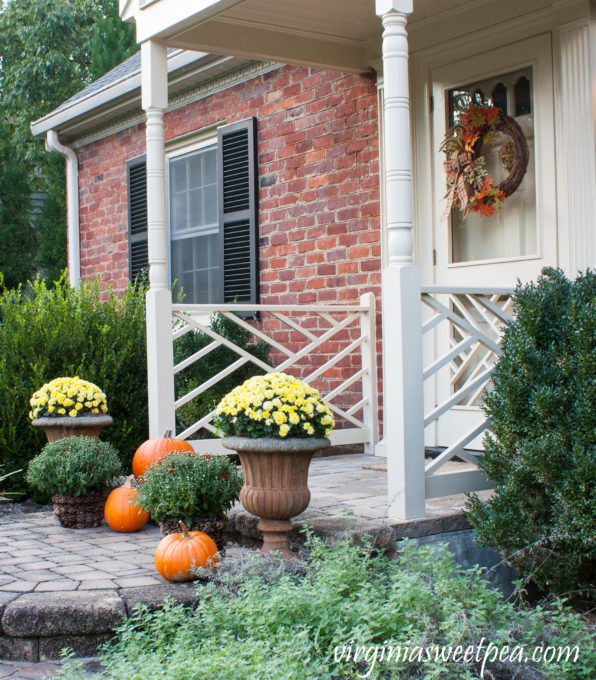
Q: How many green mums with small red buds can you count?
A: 2